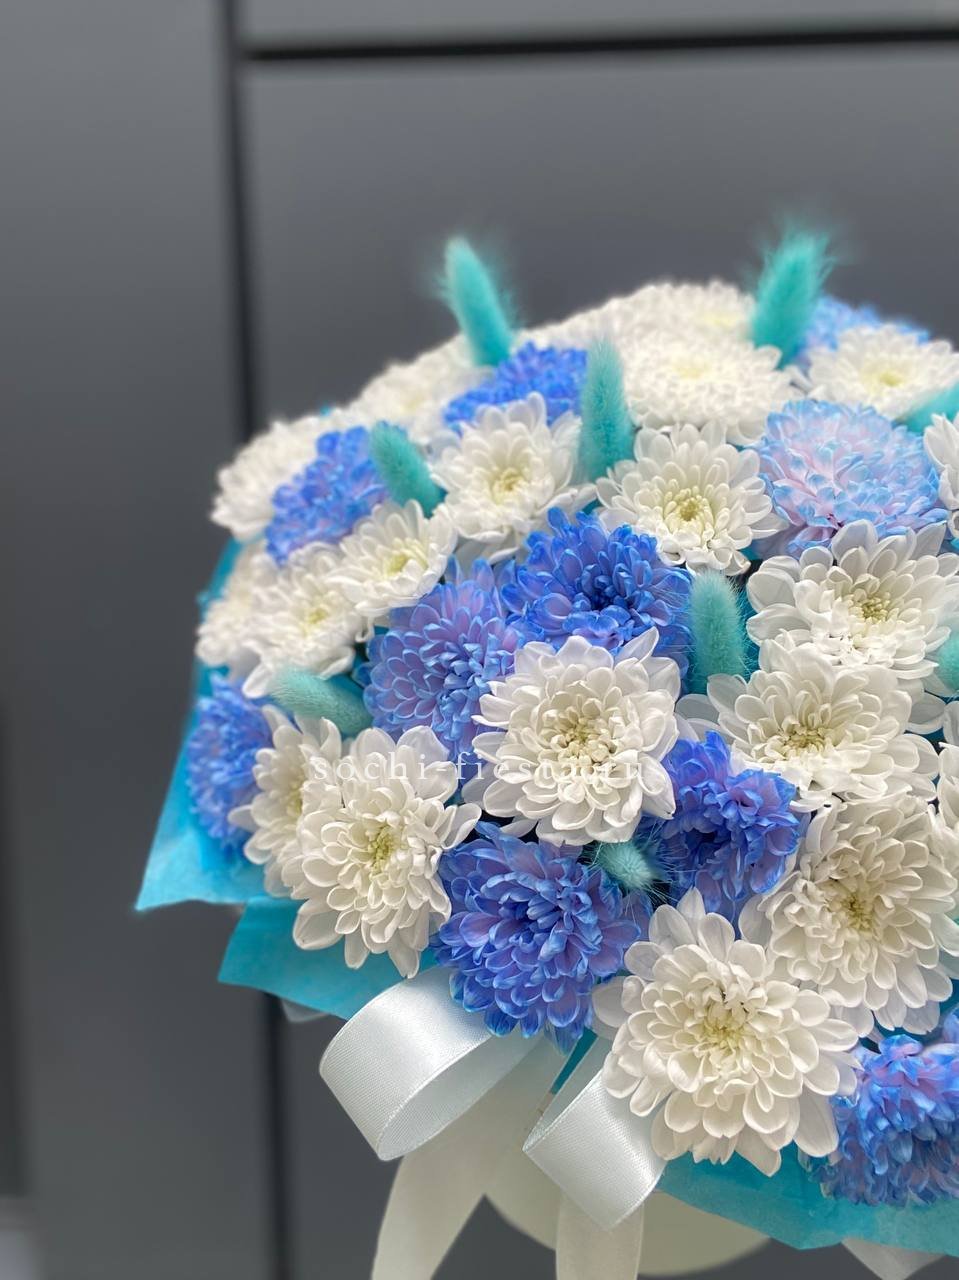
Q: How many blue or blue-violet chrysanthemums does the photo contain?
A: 10